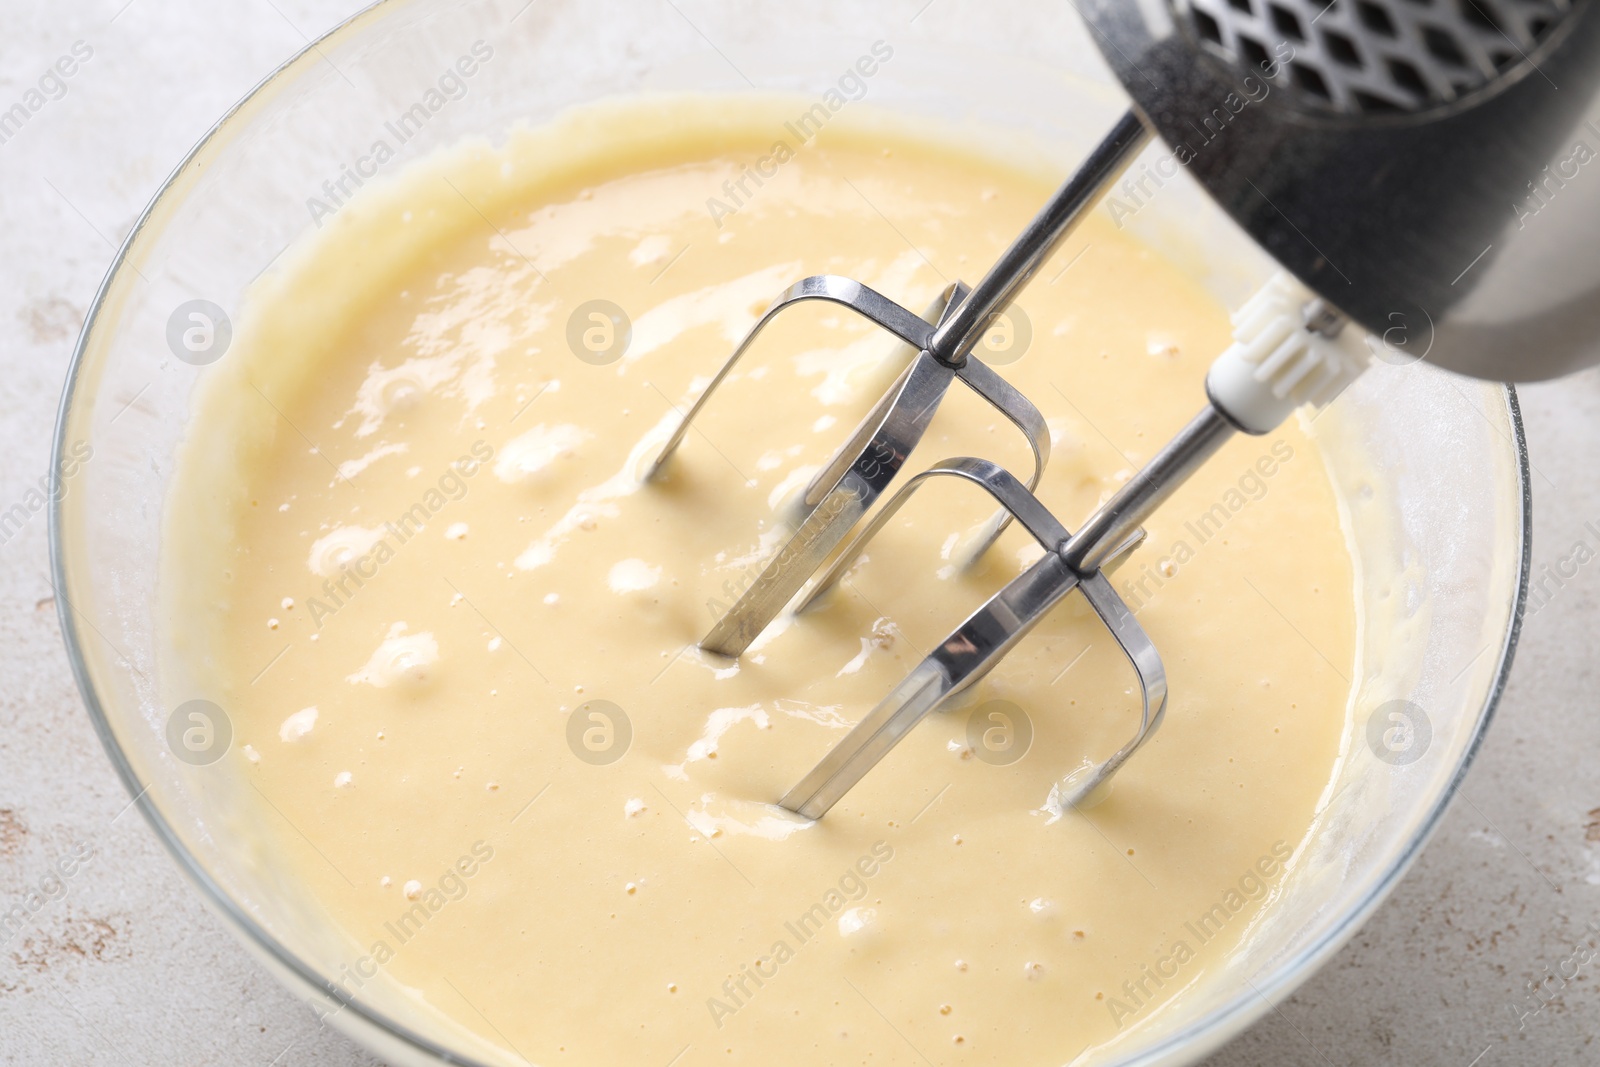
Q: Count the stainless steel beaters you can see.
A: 2